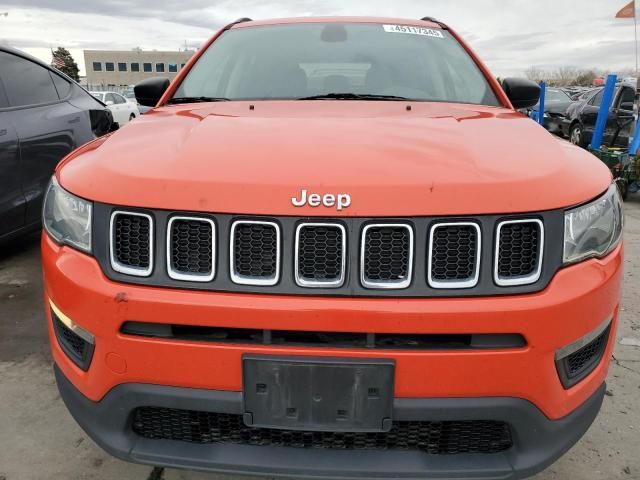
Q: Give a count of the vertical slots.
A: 7